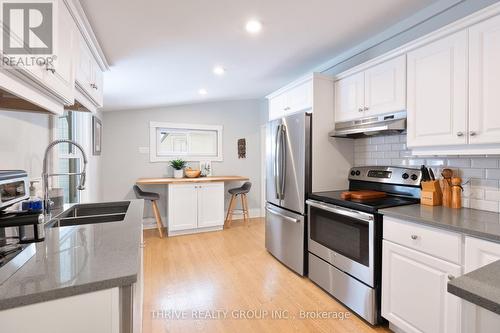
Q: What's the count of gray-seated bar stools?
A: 2